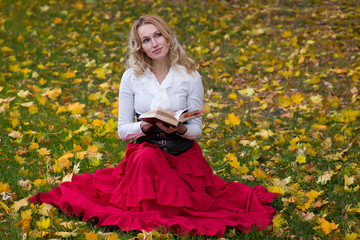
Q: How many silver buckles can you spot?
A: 3